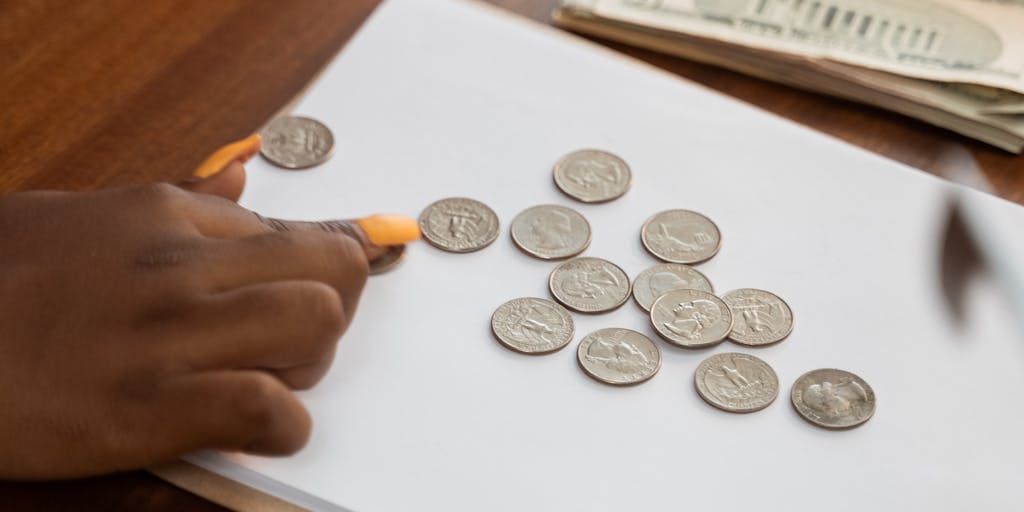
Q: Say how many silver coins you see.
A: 14